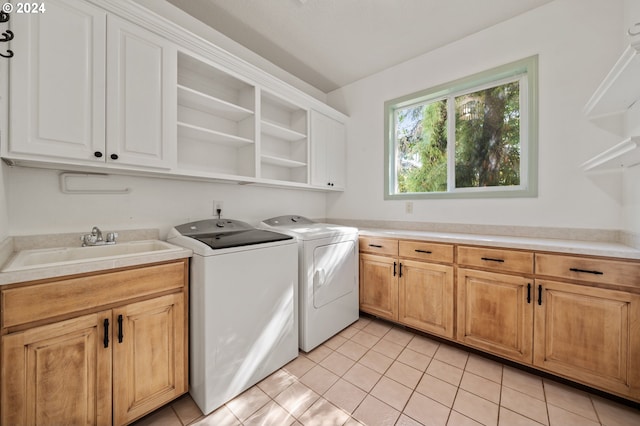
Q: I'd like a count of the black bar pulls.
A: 10